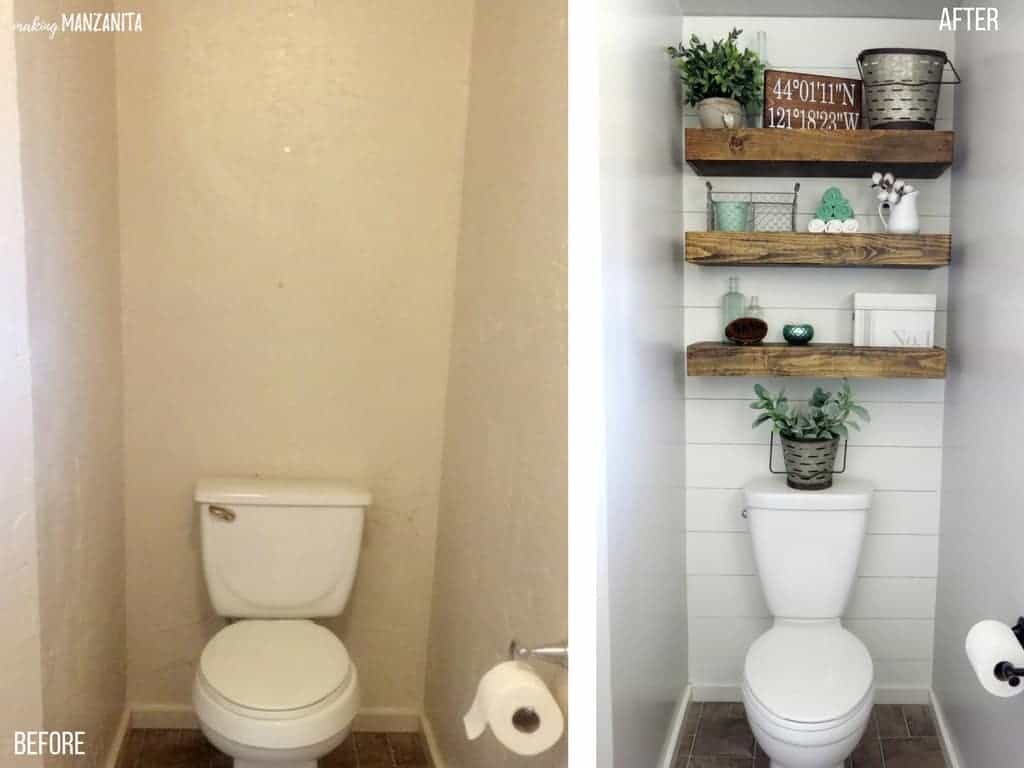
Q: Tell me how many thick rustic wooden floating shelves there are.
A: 3